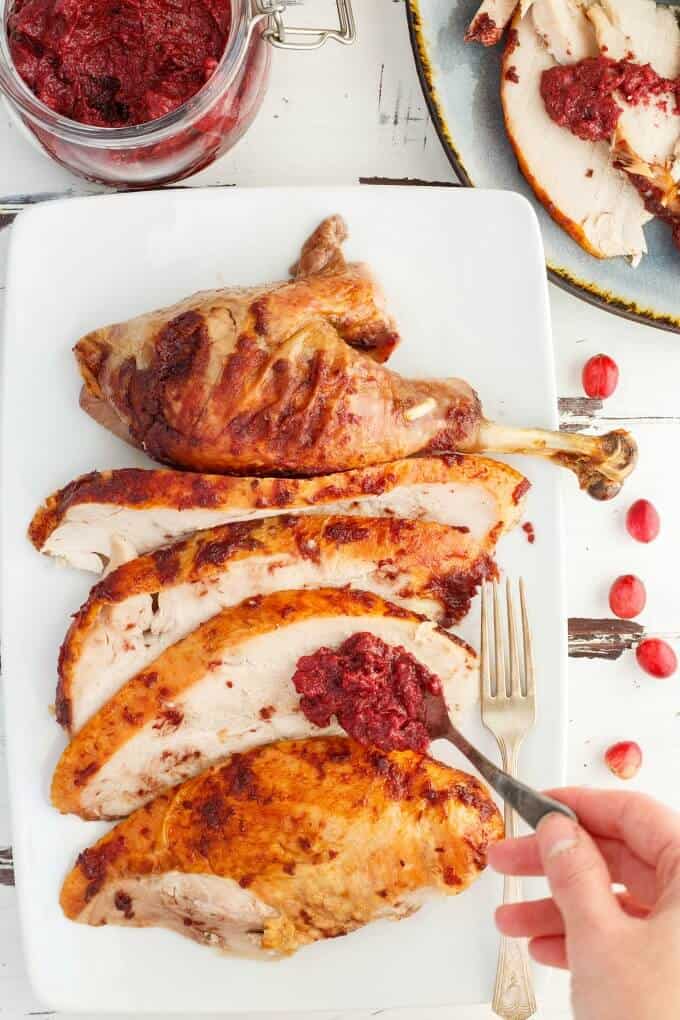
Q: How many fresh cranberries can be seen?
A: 5